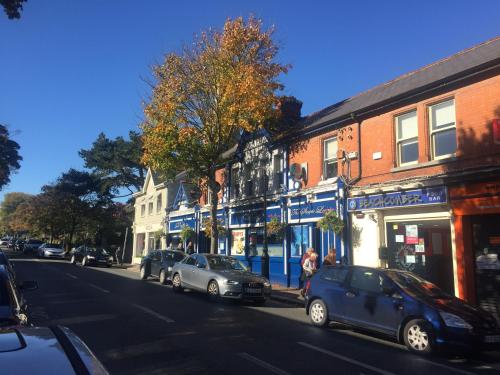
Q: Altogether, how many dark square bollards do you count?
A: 0